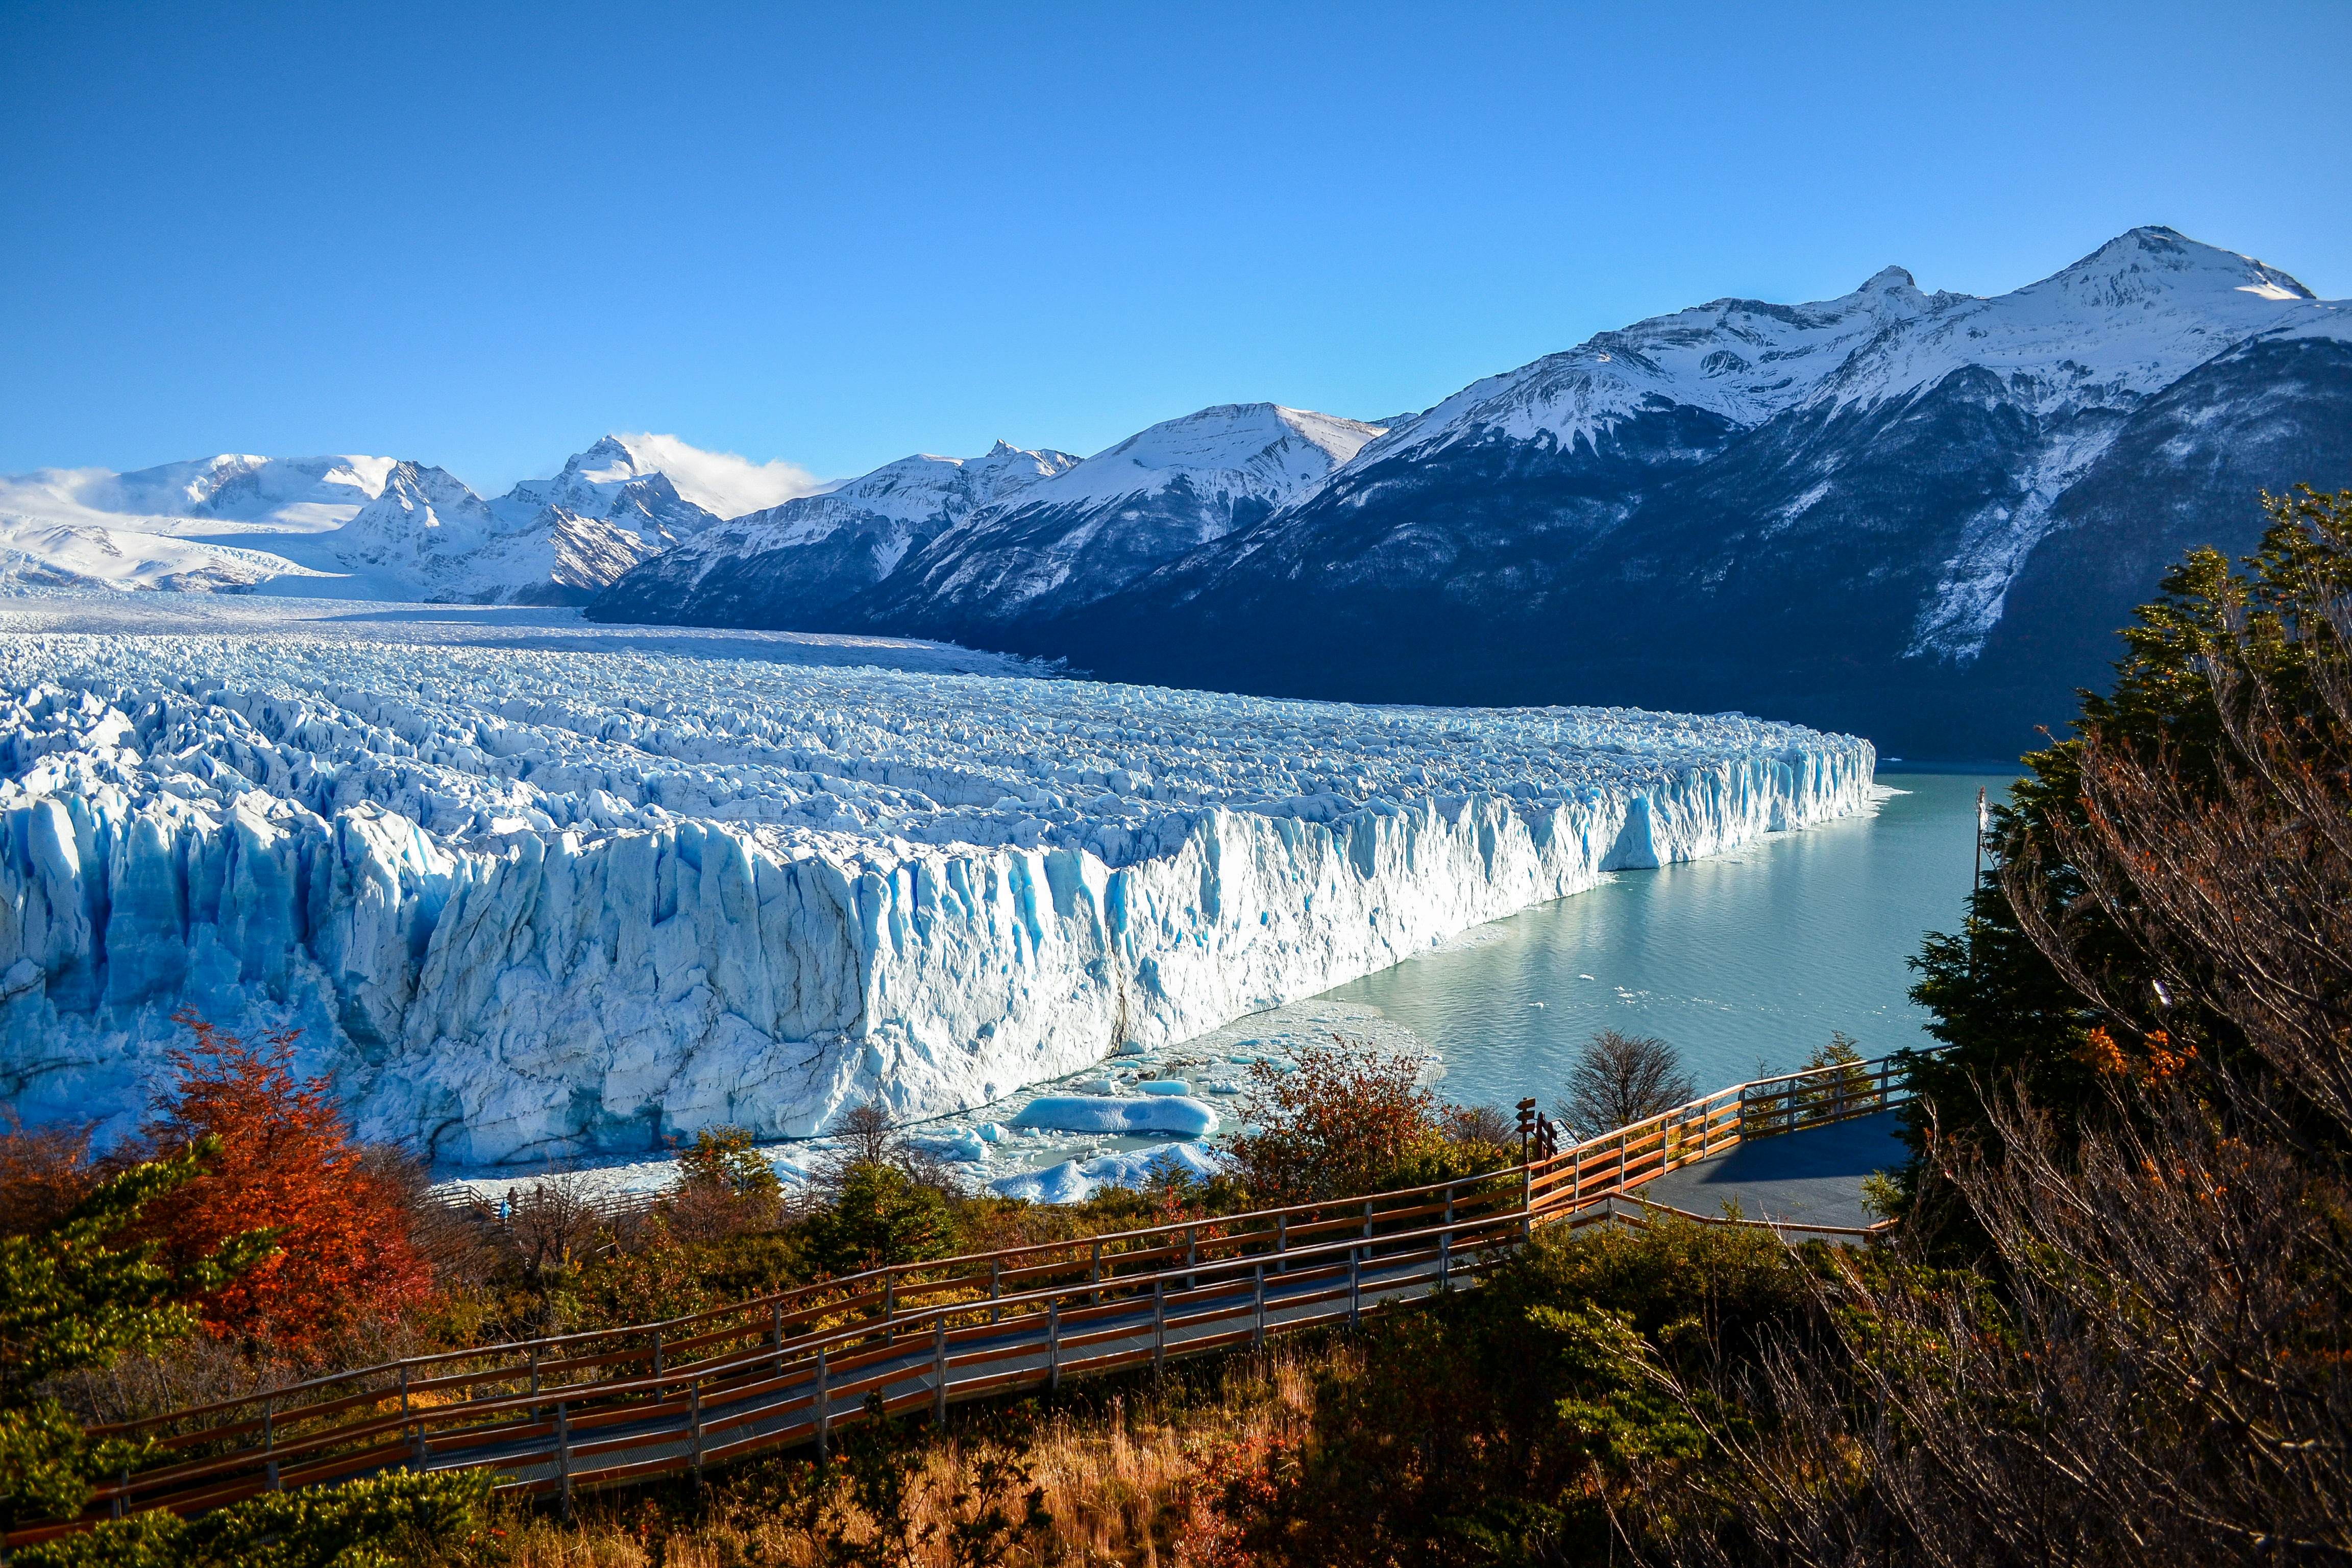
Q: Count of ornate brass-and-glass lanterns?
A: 0